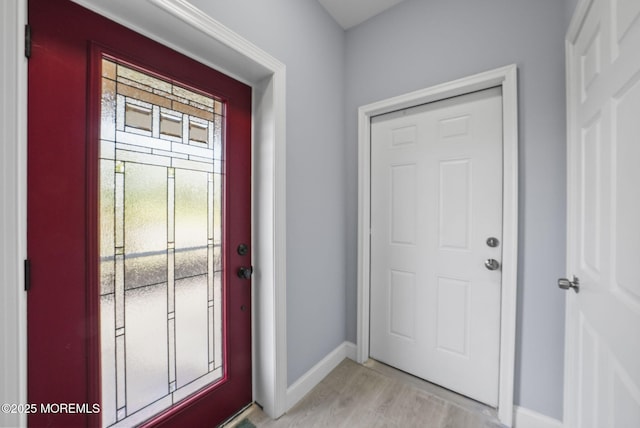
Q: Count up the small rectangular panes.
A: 3